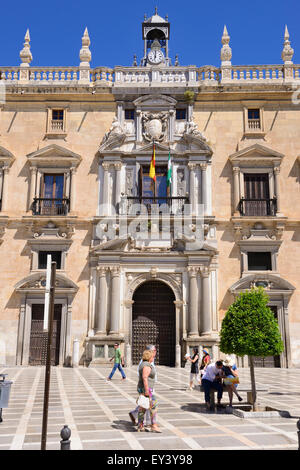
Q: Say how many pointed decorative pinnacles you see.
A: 4